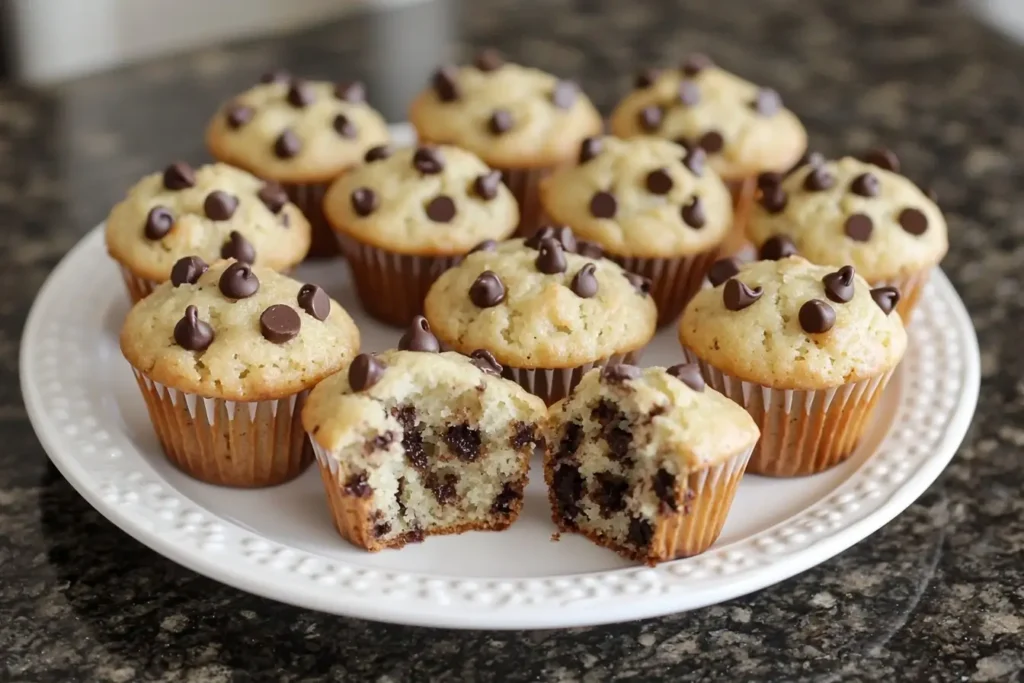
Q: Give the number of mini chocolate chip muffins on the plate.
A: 11